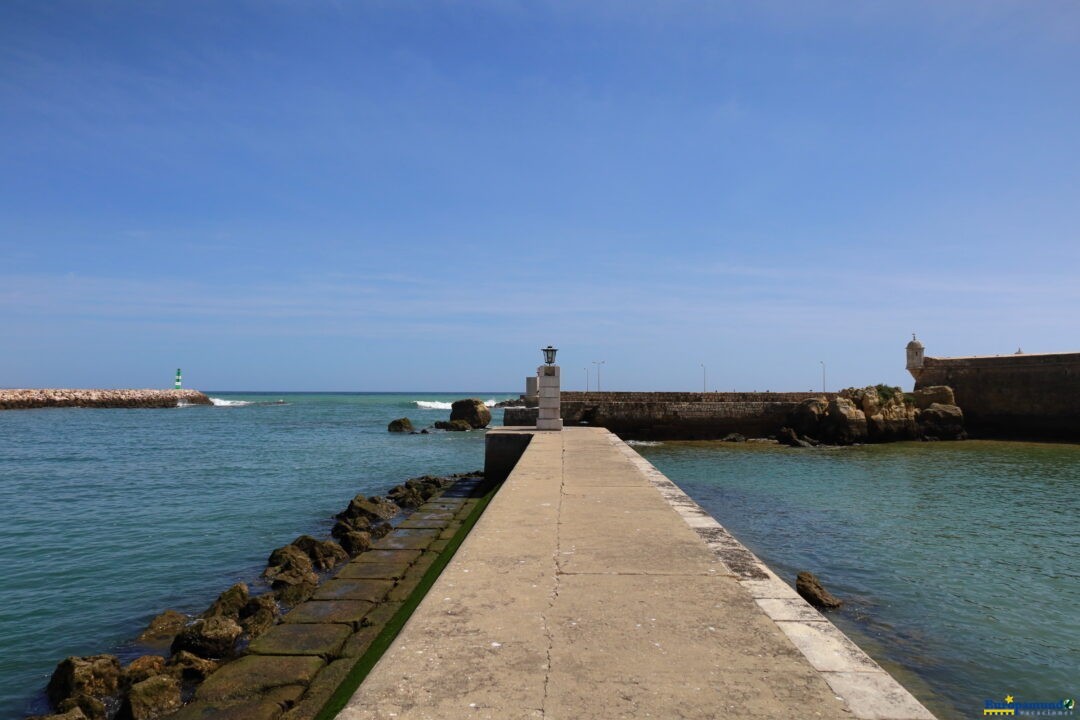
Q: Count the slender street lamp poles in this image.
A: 4